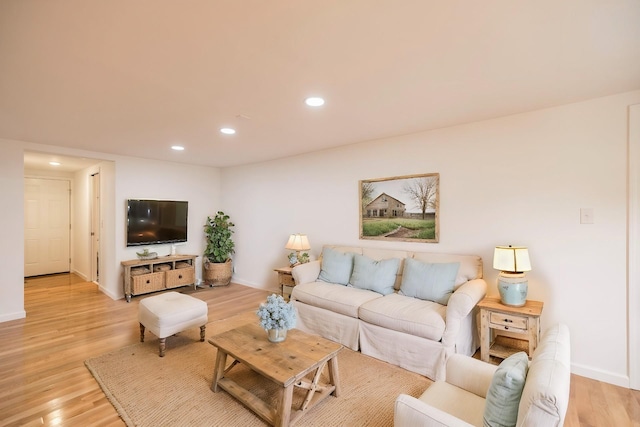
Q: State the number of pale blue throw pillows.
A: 4